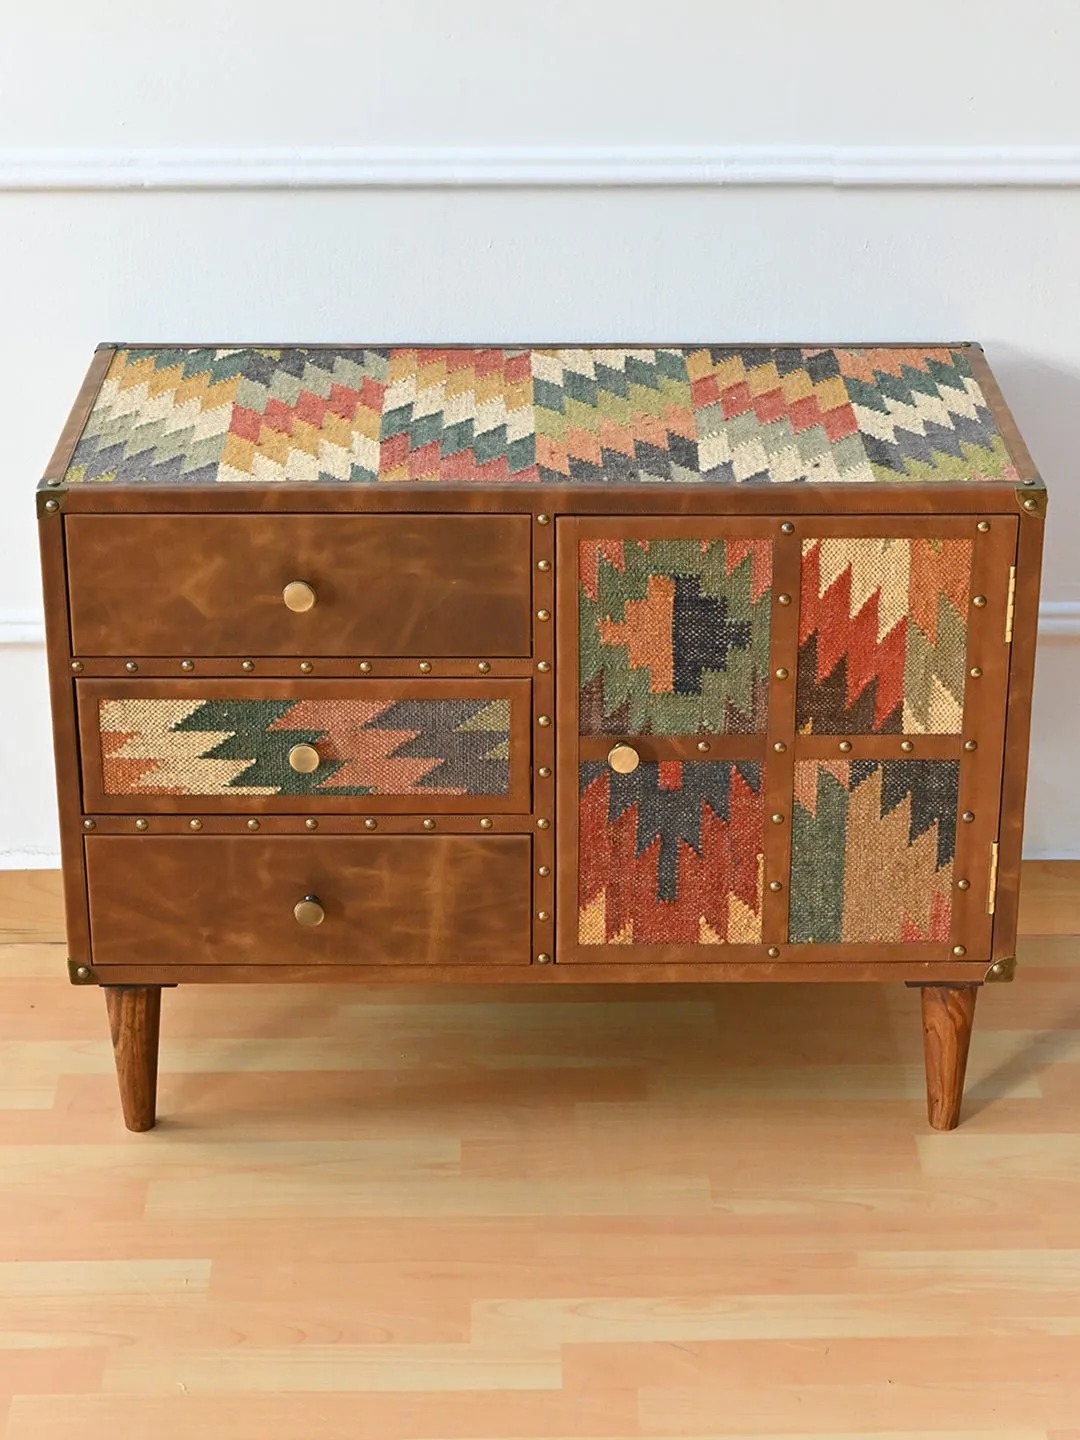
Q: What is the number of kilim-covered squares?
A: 4